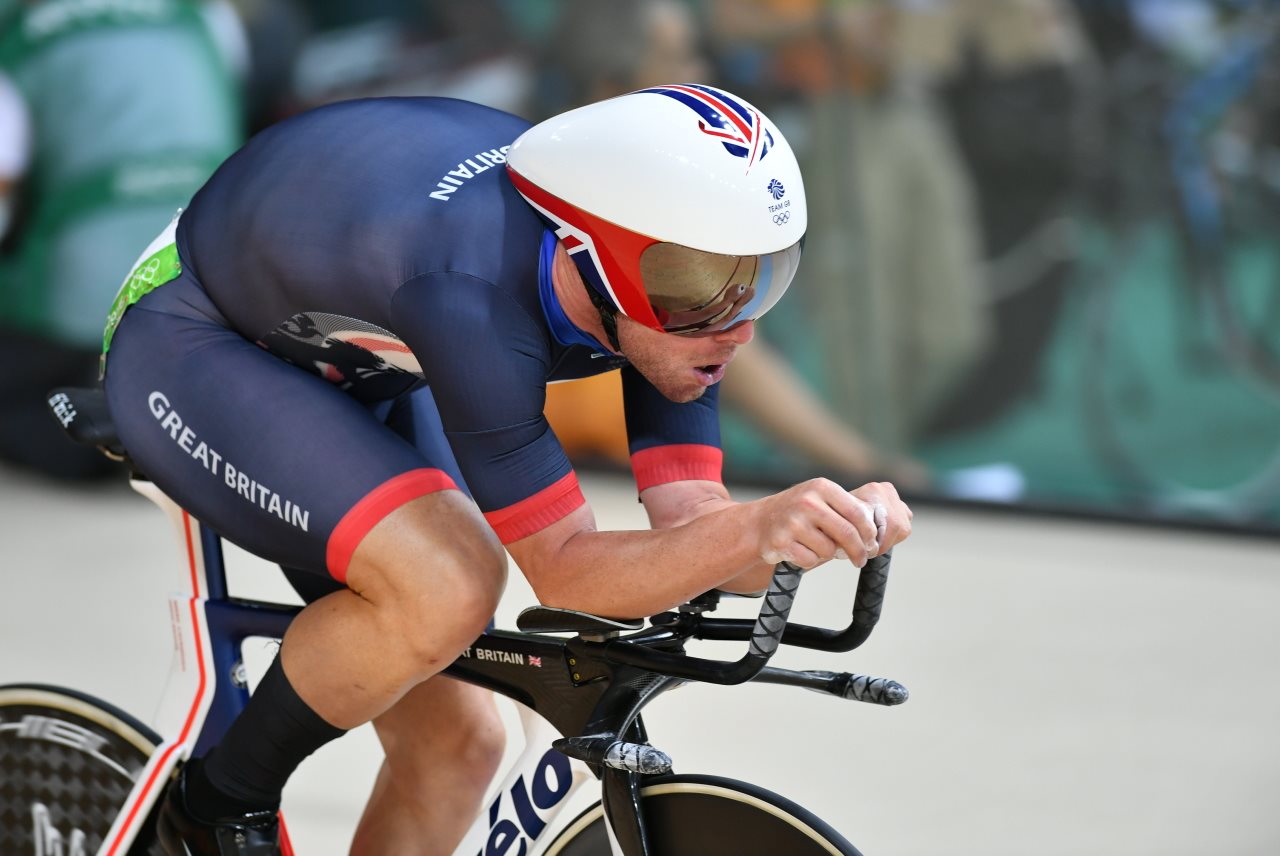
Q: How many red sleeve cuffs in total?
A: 2